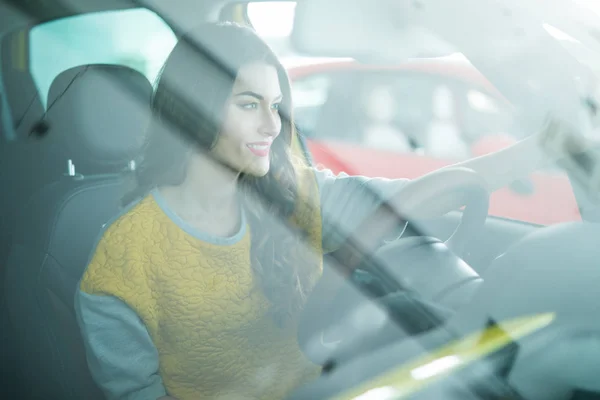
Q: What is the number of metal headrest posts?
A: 2